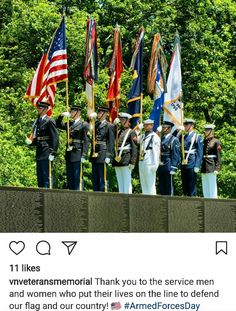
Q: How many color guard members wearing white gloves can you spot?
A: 8